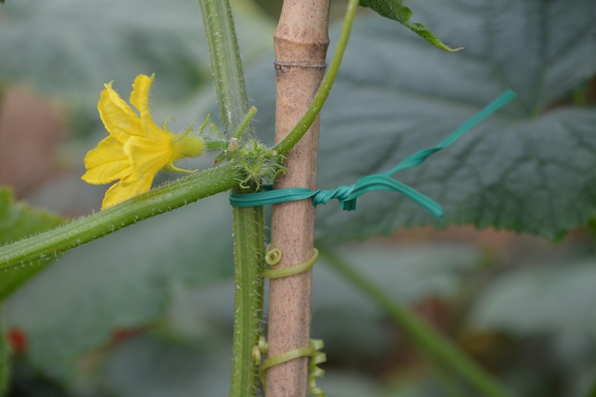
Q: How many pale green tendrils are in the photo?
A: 2